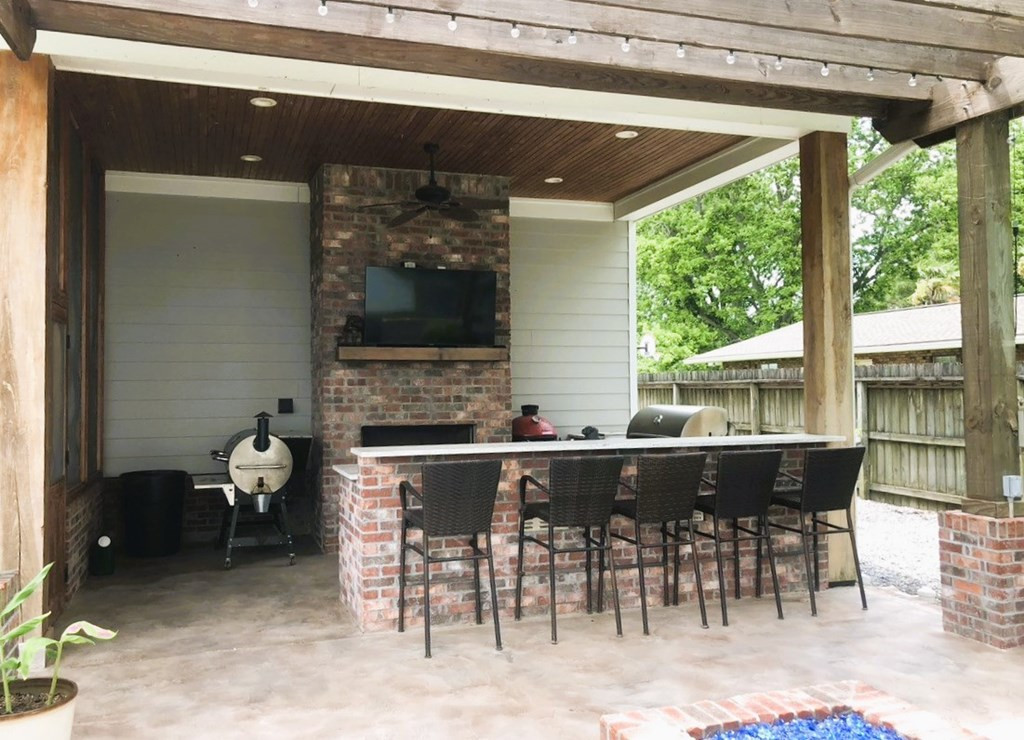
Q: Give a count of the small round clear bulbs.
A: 13